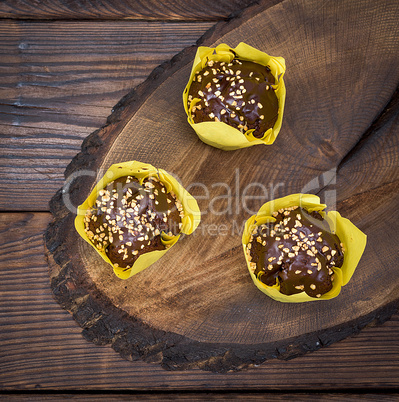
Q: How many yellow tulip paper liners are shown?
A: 3